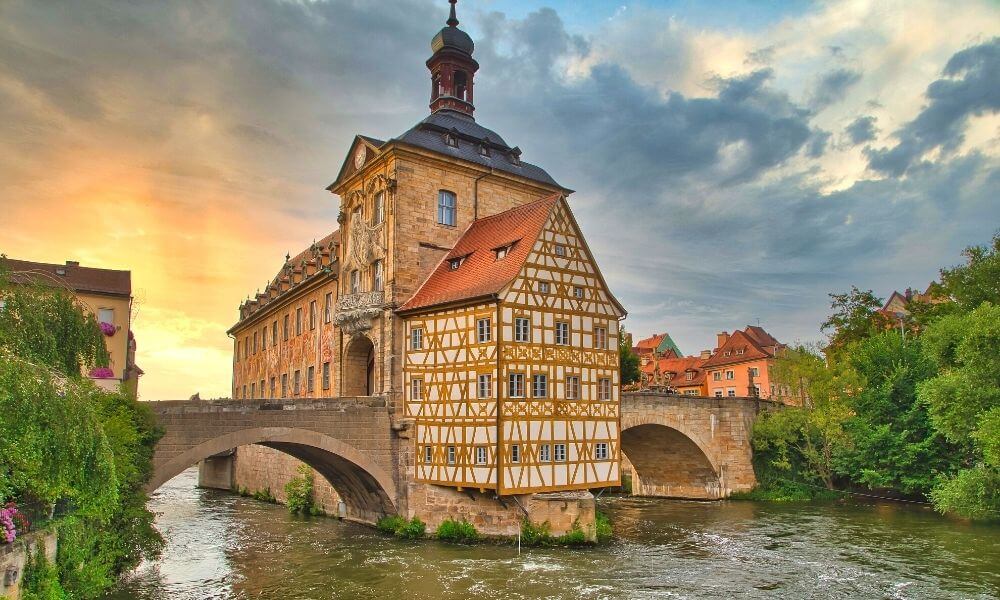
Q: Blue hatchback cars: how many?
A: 0